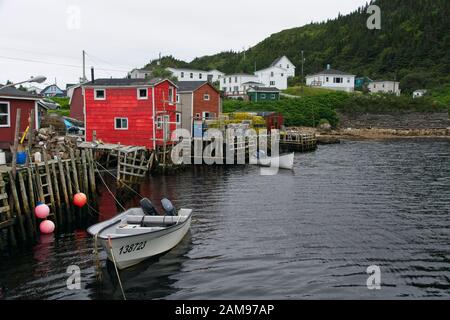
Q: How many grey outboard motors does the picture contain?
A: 2